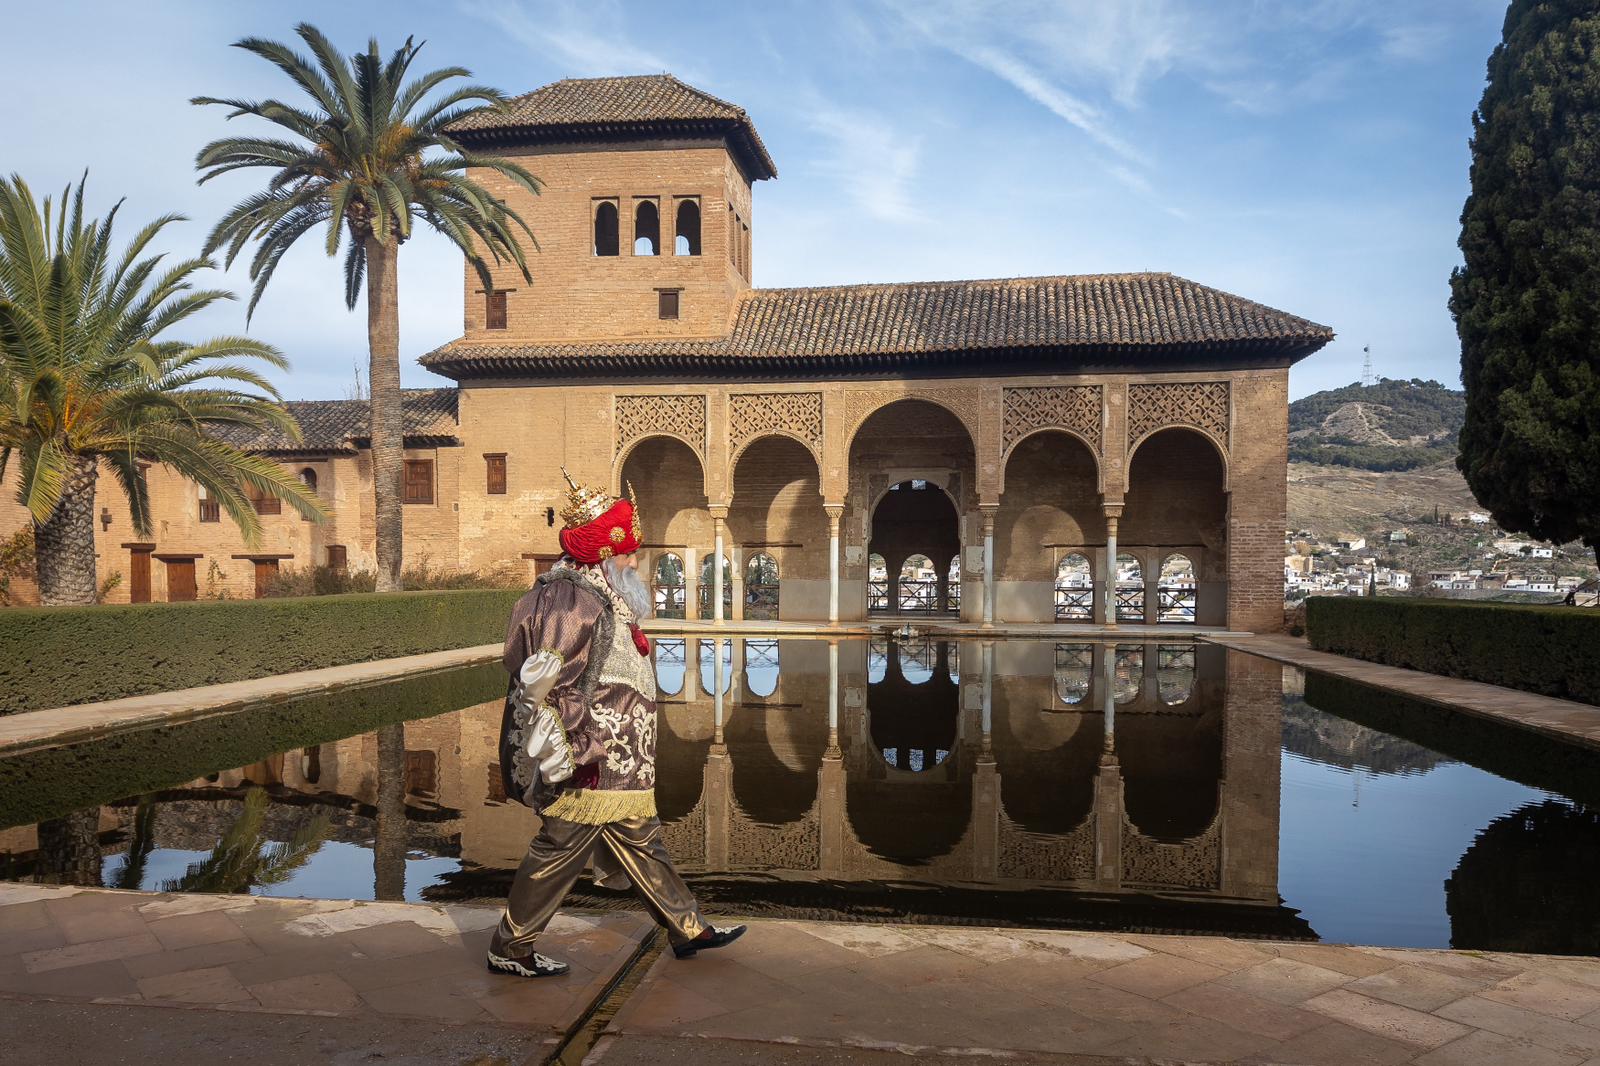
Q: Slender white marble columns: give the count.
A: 4